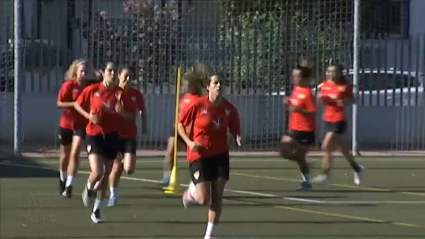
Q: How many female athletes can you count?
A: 7